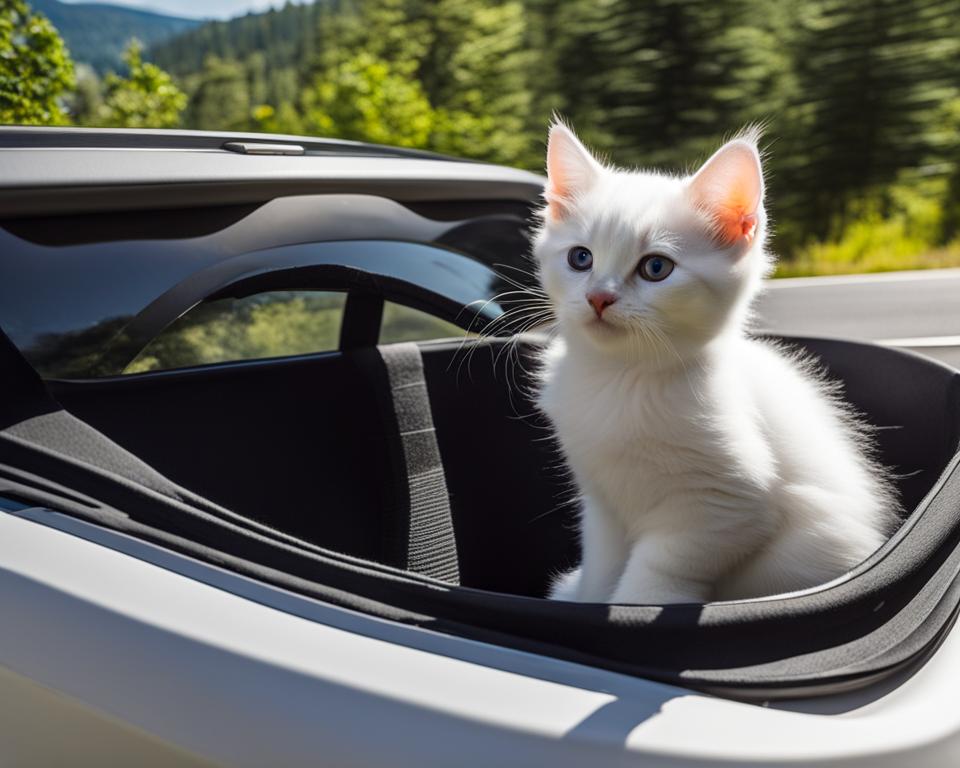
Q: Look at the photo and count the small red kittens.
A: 0